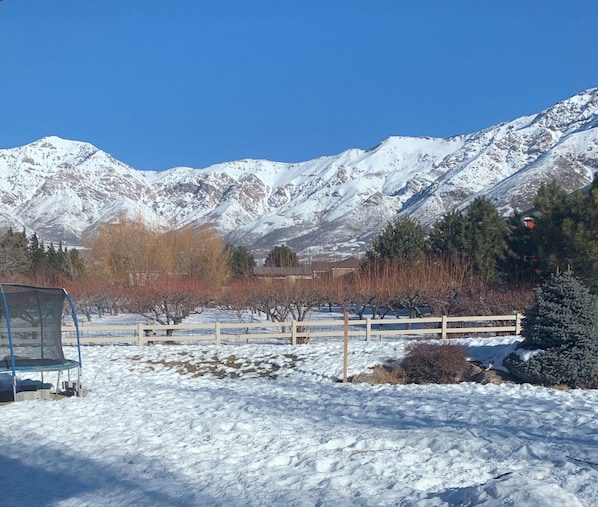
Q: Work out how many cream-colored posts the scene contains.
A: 6